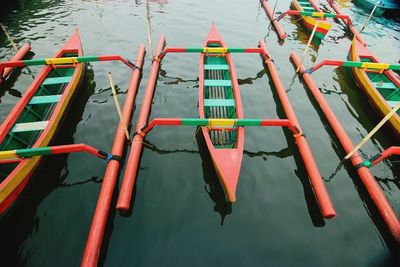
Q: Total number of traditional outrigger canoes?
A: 4